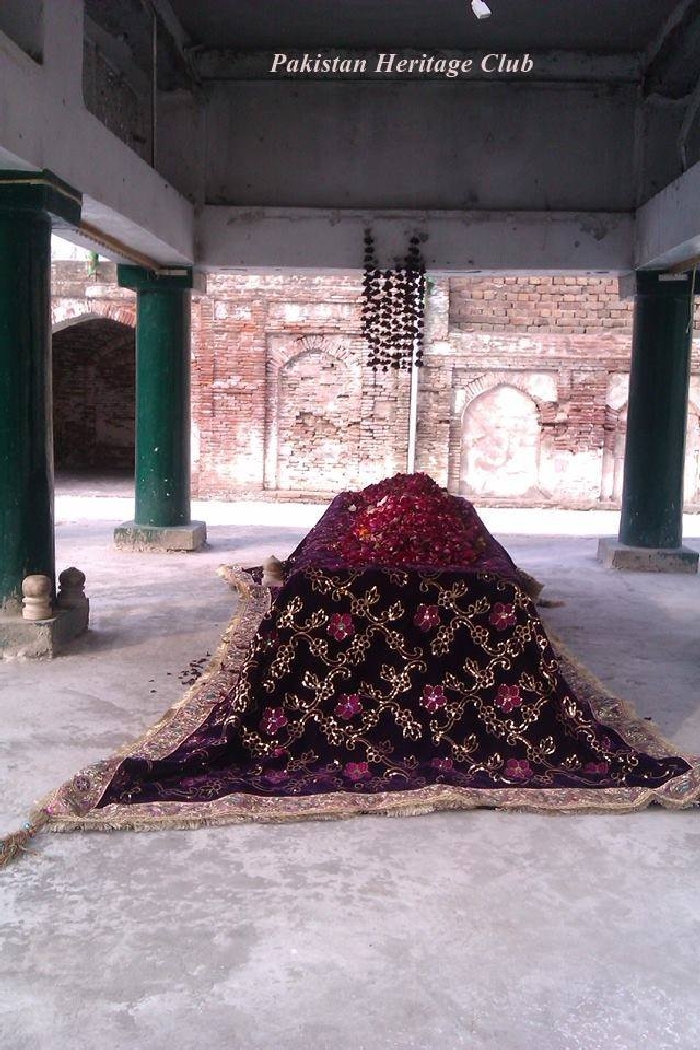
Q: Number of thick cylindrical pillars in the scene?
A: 3